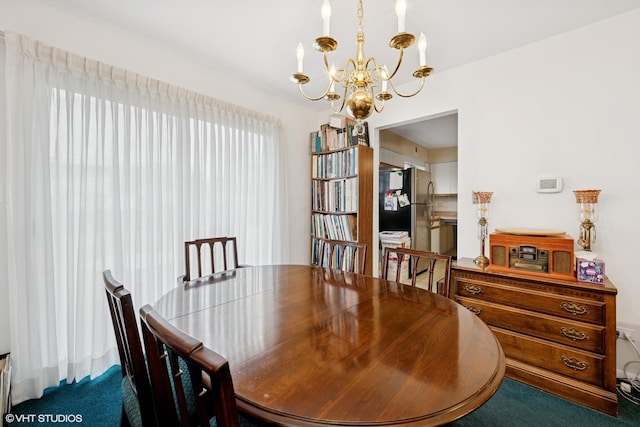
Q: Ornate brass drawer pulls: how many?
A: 5